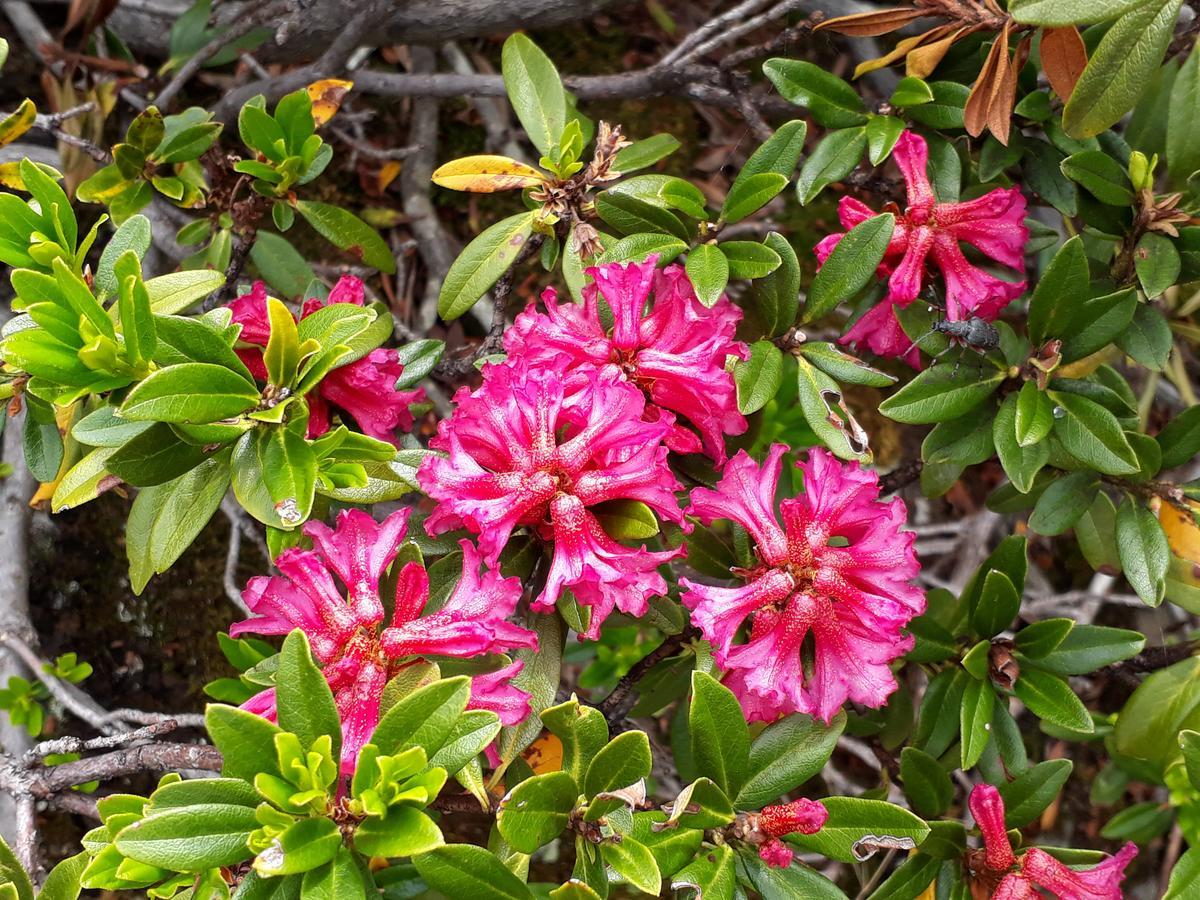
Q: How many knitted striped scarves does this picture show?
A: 0